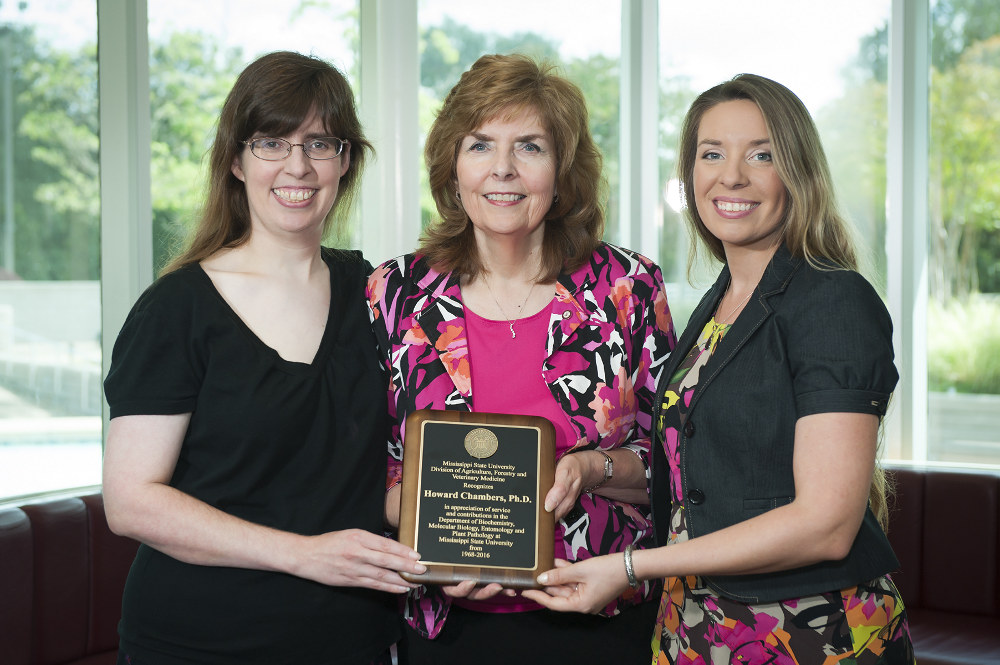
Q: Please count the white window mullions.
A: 4